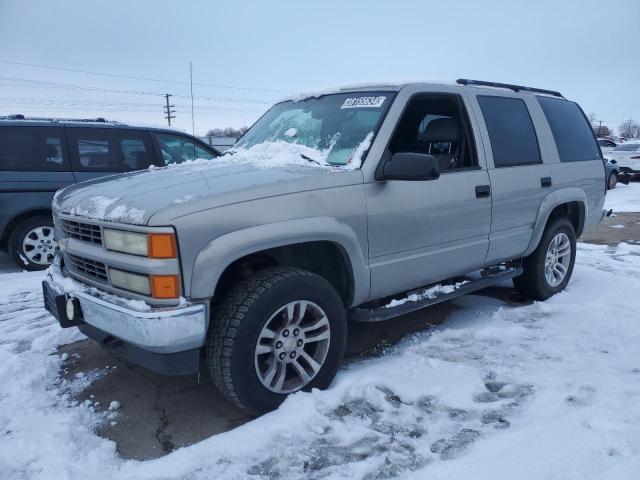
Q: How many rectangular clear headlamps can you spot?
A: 2